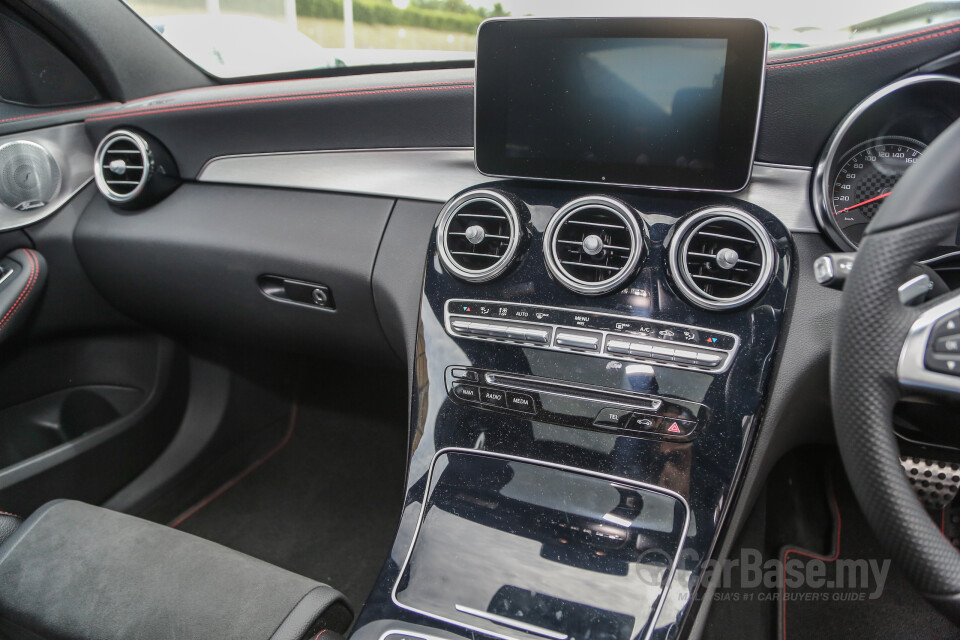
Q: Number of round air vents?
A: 4